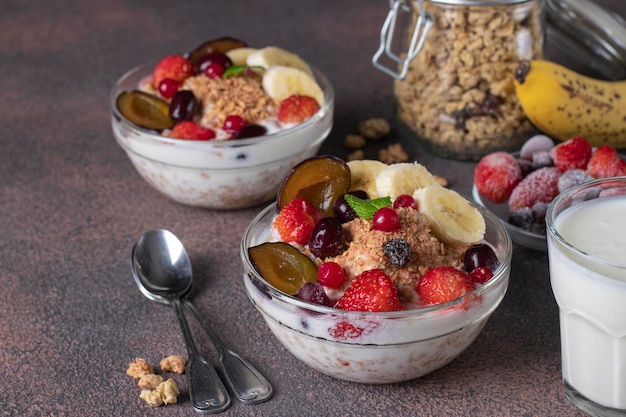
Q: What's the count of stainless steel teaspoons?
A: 2